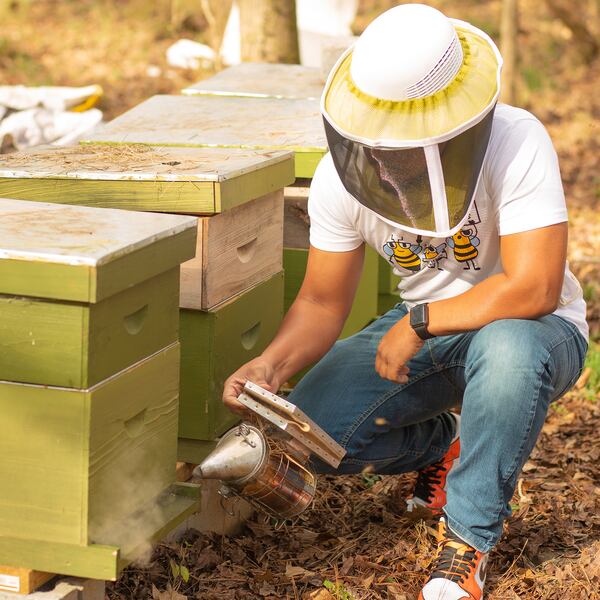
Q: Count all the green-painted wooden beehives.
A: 4